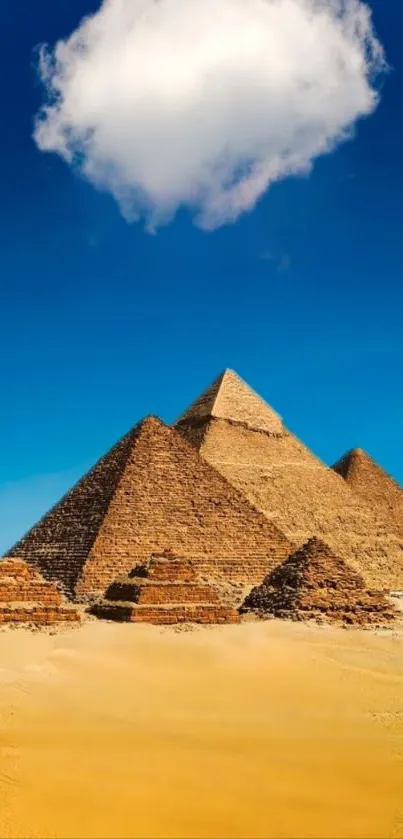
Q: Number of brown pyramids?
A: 6